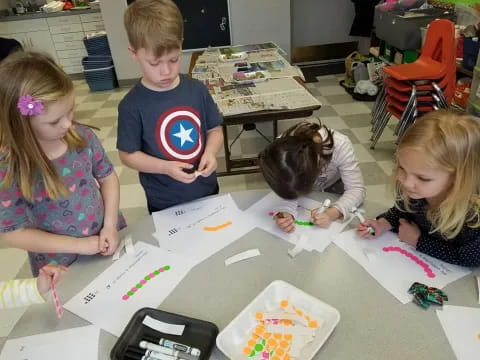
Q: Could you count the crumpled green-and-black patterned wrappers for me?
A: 1